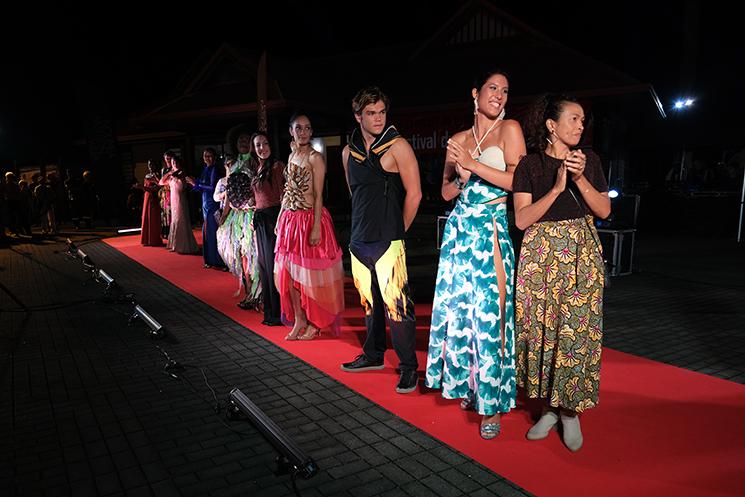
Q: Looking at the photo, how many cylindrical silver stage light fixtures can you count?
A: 5